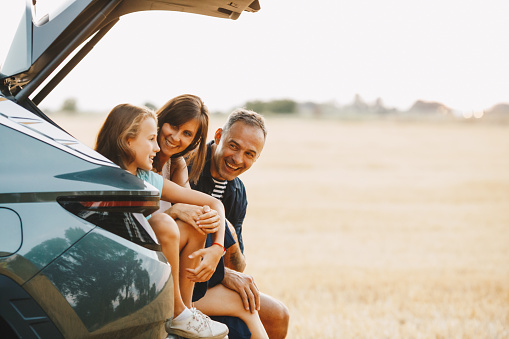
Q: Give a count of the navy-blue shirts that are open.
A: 1